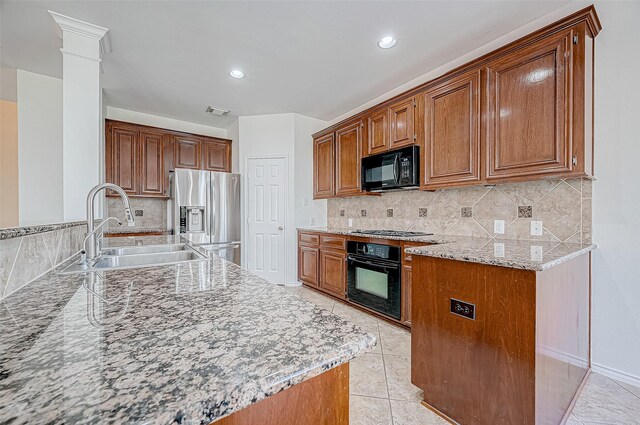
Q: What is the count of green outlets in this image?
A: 0